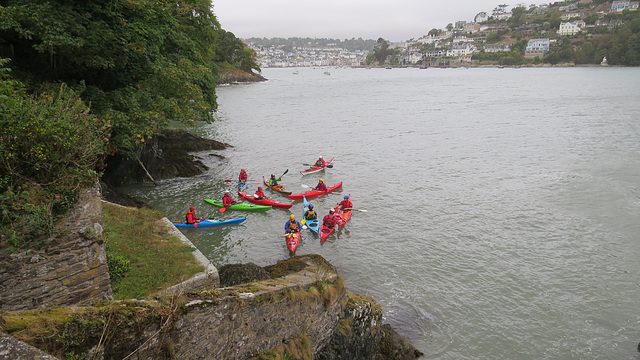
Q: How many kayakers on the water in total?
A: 11